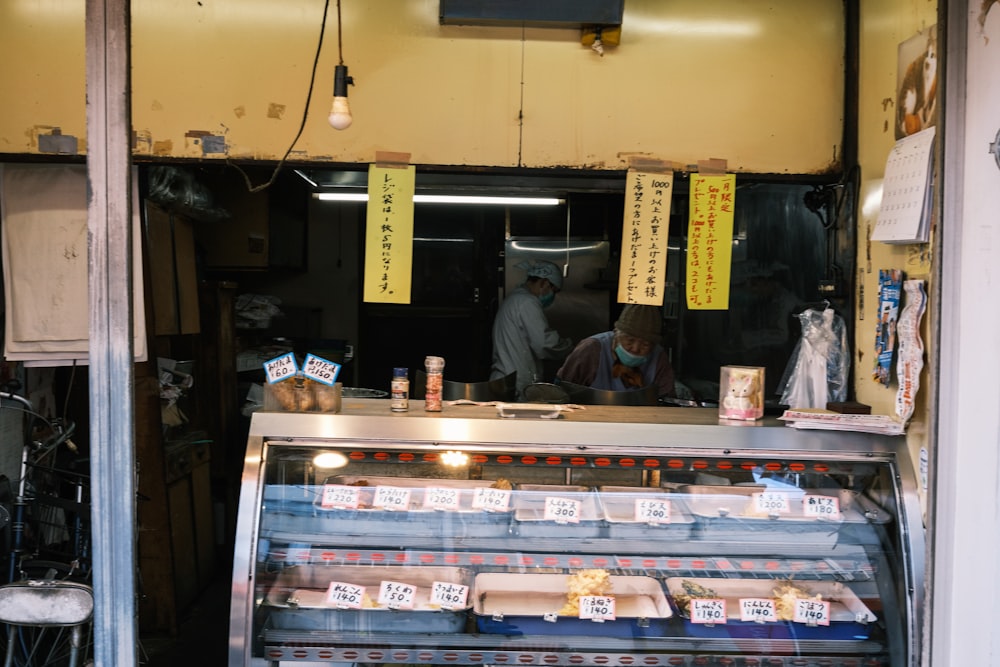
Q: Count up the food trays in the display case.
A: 7